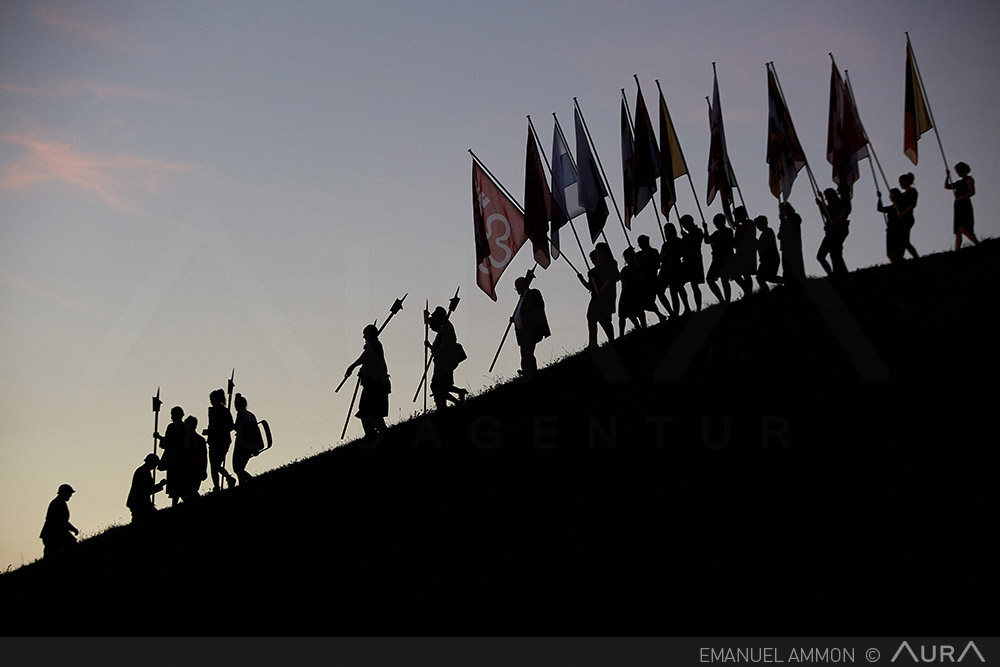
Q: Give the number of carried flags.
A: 14